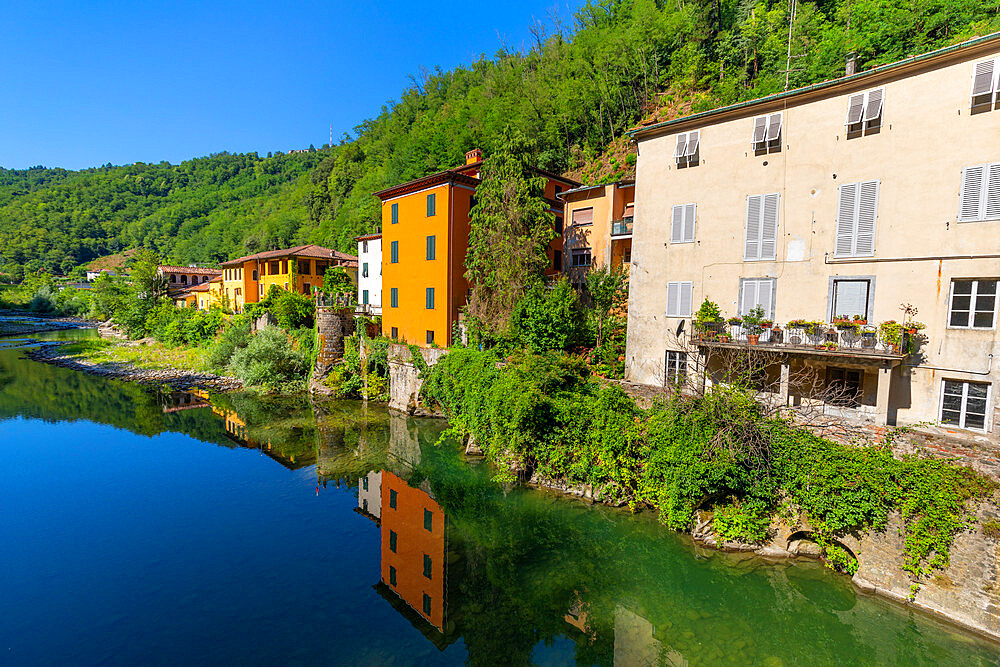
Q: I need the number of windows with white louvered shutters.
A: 10